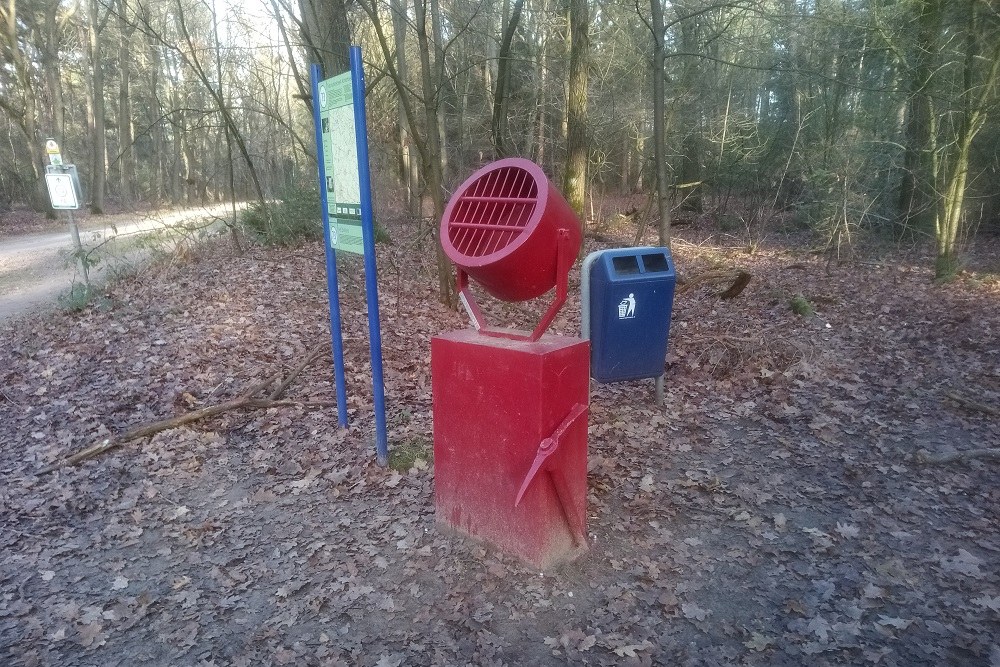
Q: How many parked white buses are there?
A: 0